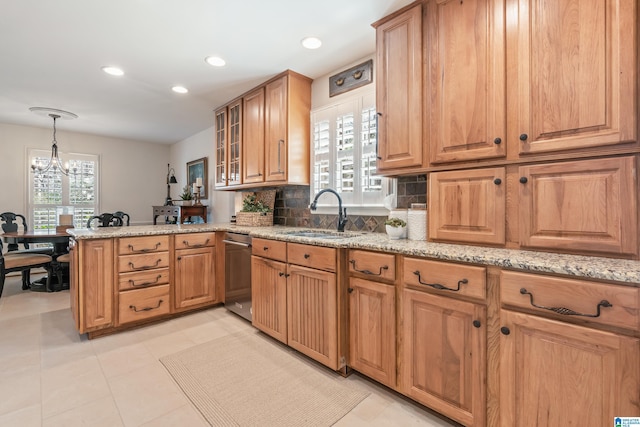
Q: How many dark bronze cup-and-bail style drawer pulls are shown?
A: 8